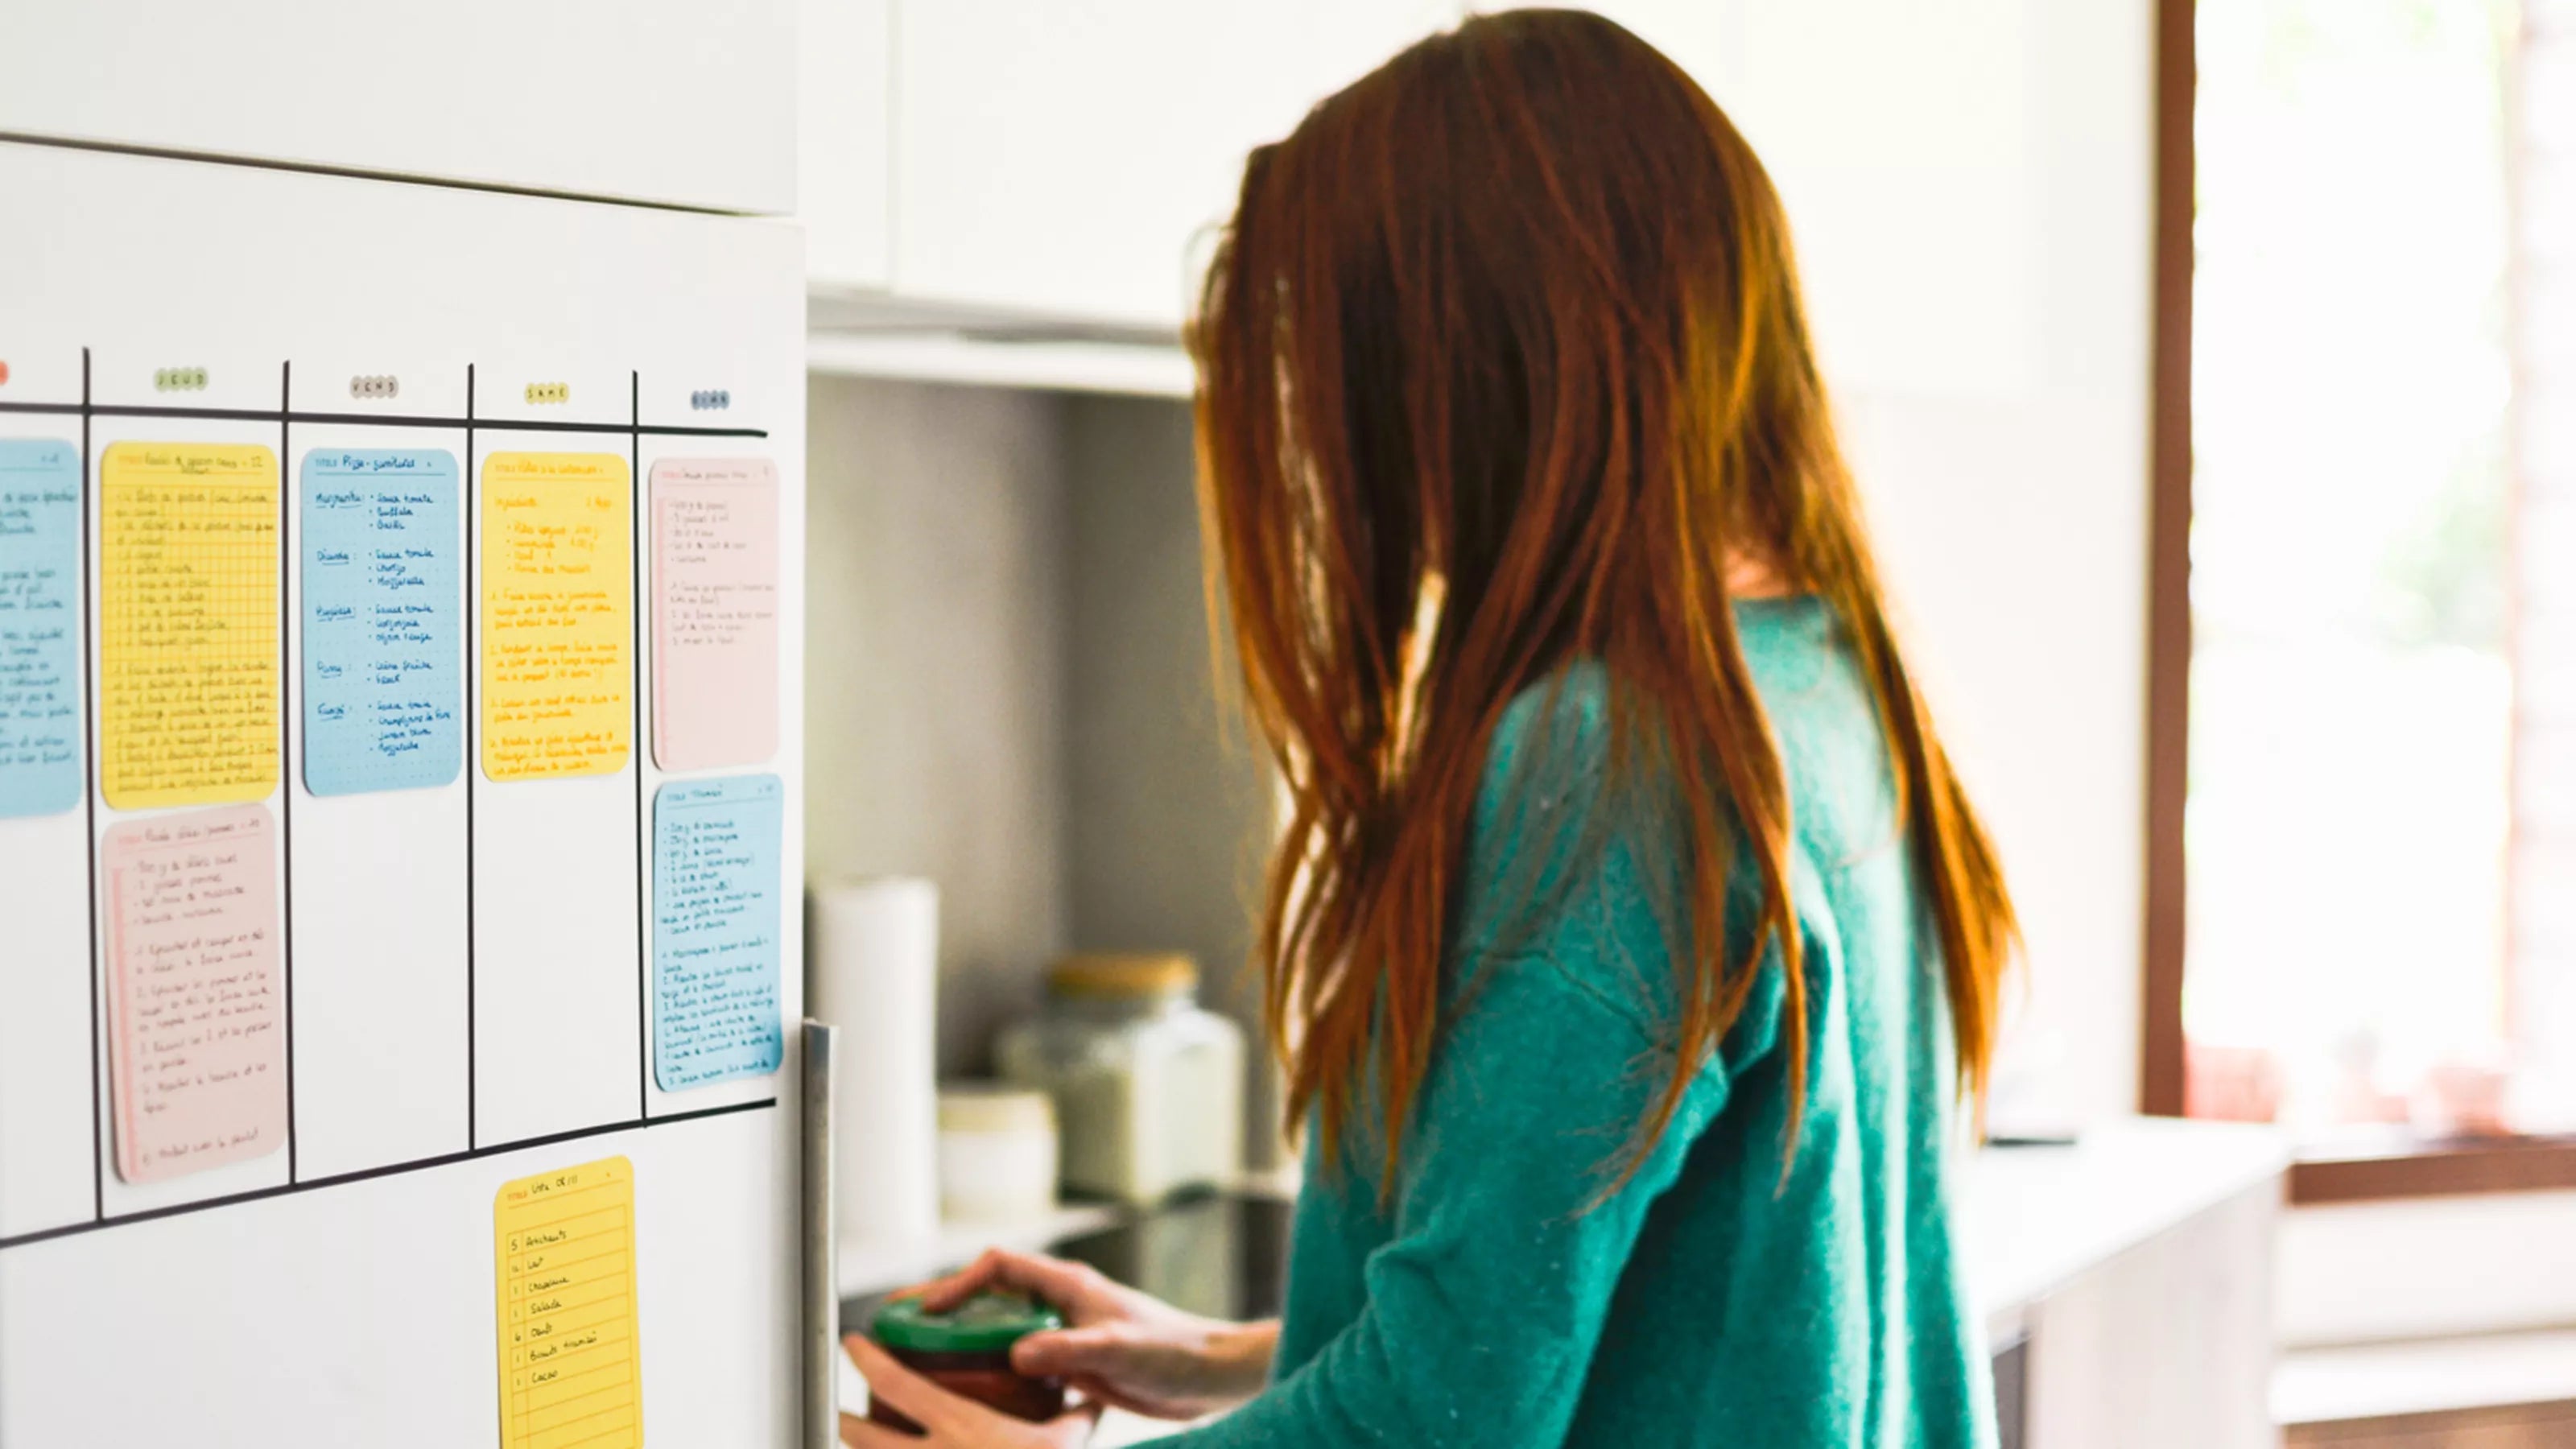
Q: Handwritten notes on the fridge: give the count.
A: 8